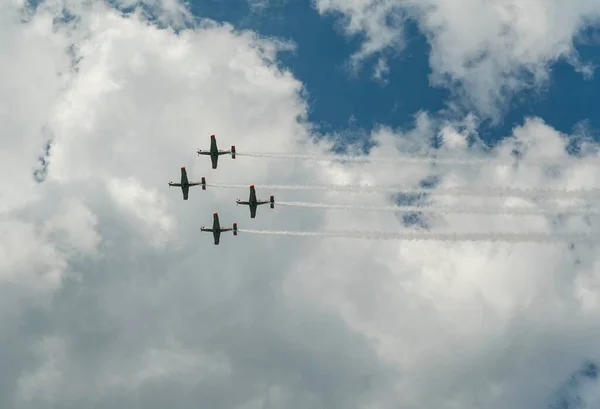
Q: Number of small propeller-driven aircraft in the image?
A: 4